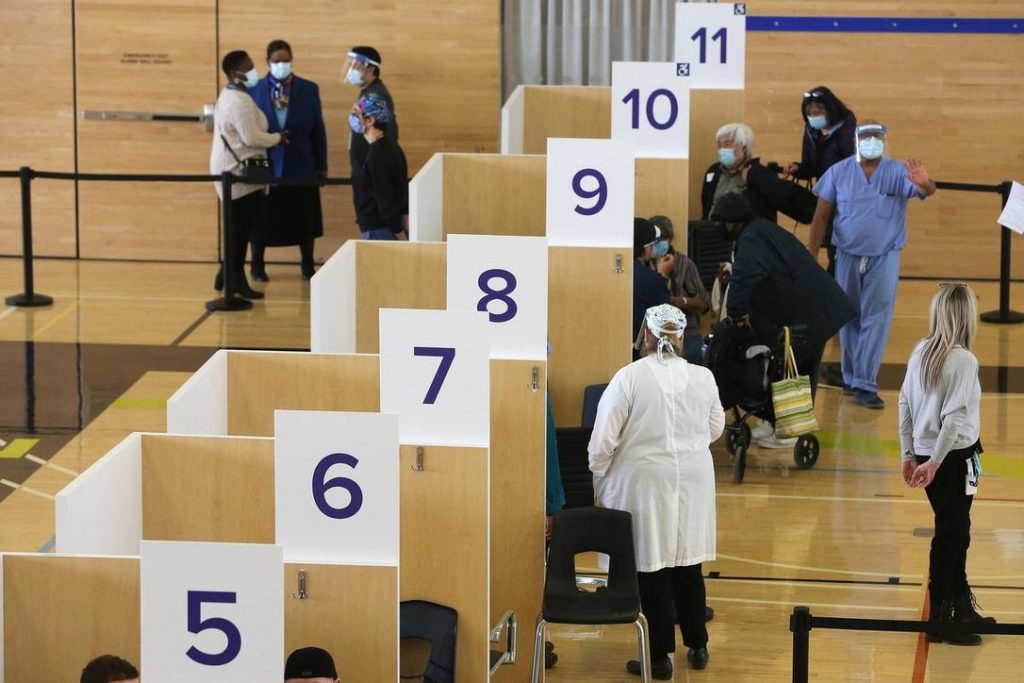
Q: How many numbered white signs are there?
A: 7